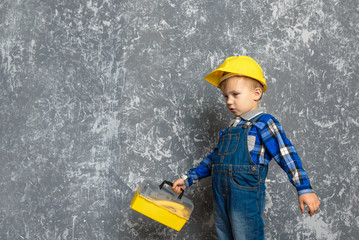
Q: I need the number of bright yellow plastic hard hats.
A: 1